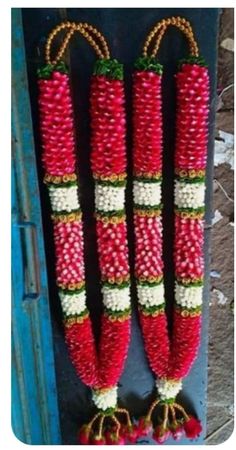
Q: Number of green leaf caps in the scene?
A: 4